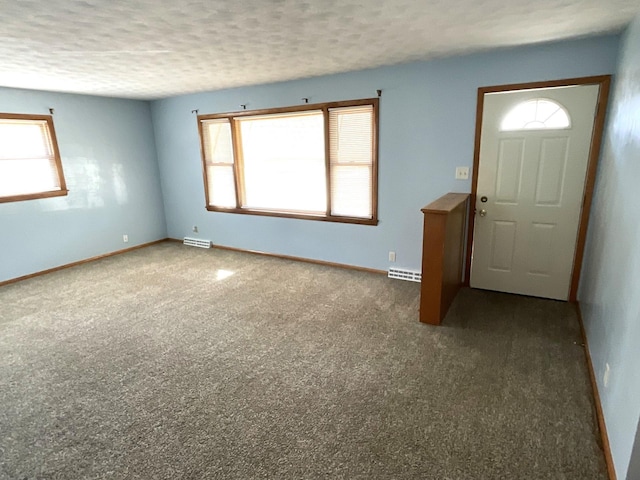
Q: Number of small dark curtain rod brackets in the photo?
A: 5